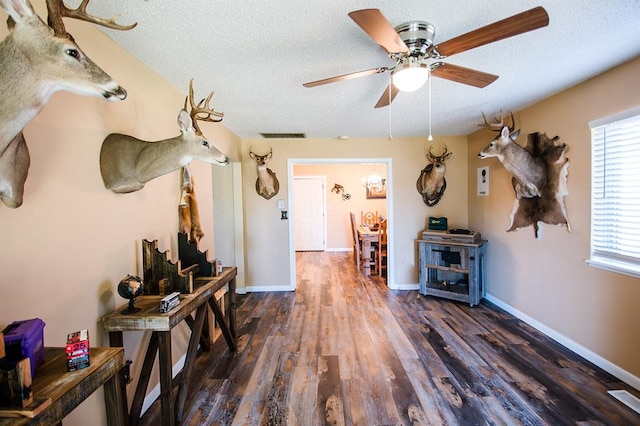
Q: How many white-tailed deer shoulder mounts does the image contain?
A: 5